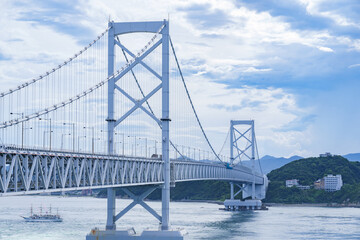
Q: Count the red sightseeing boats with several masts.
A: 0